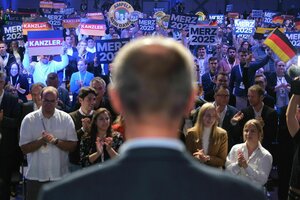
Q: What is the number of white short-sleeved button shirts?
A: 1